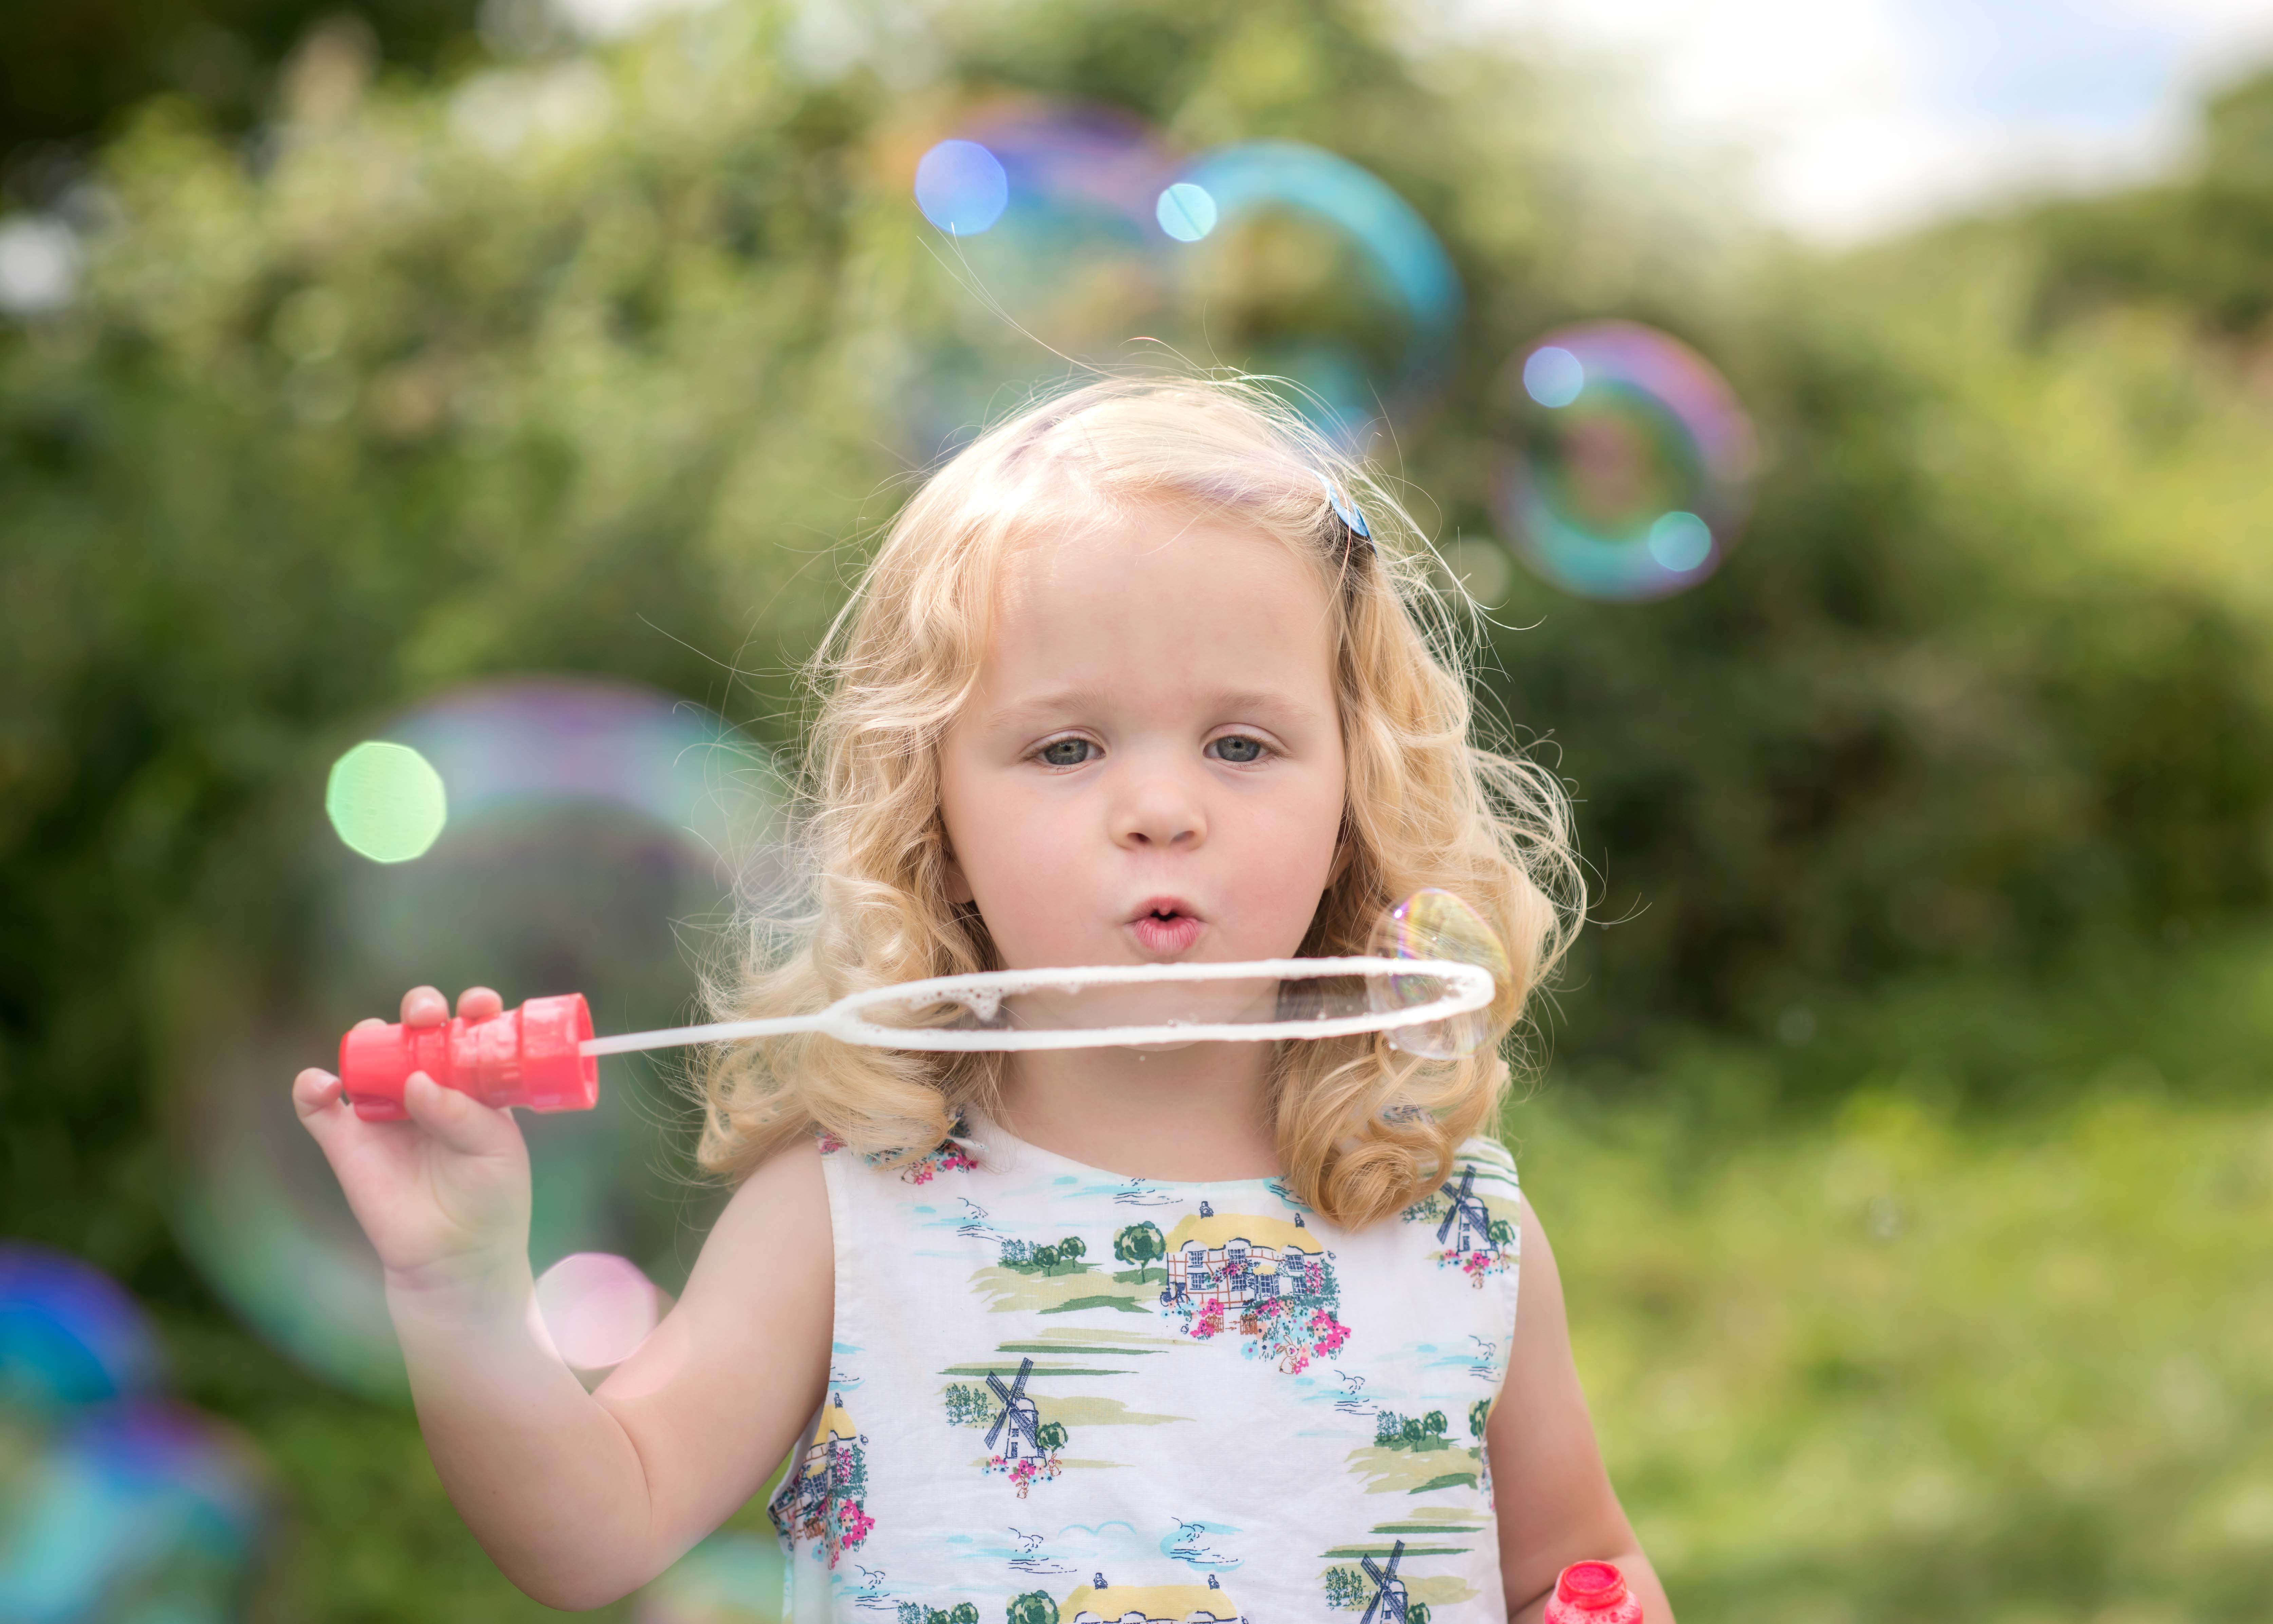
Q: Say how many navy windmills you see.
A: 3